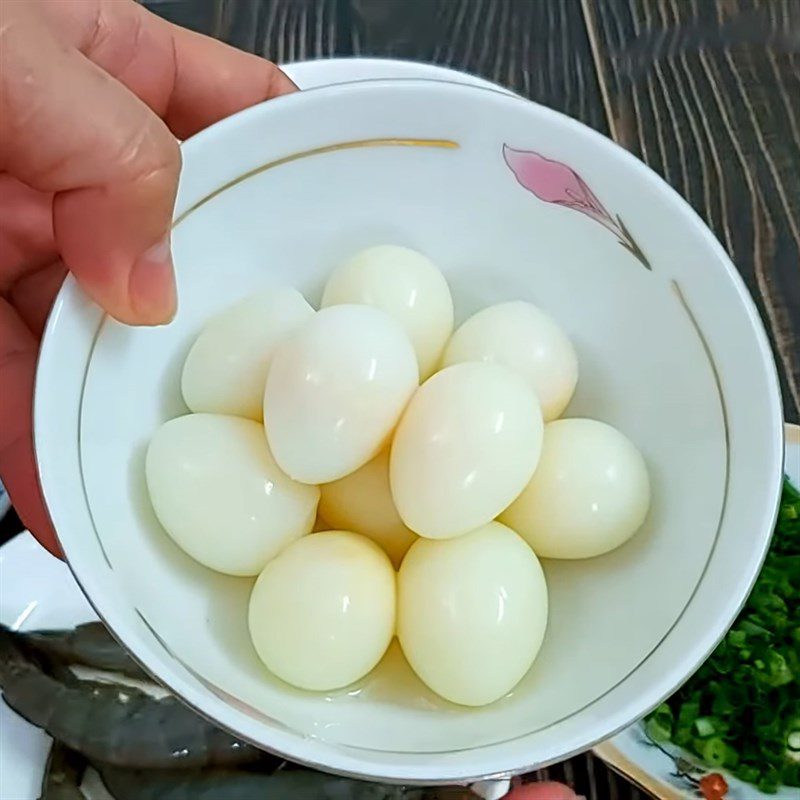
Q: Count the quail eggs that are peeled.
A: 10